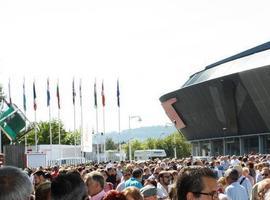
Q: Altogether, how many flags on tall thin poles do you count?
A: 10